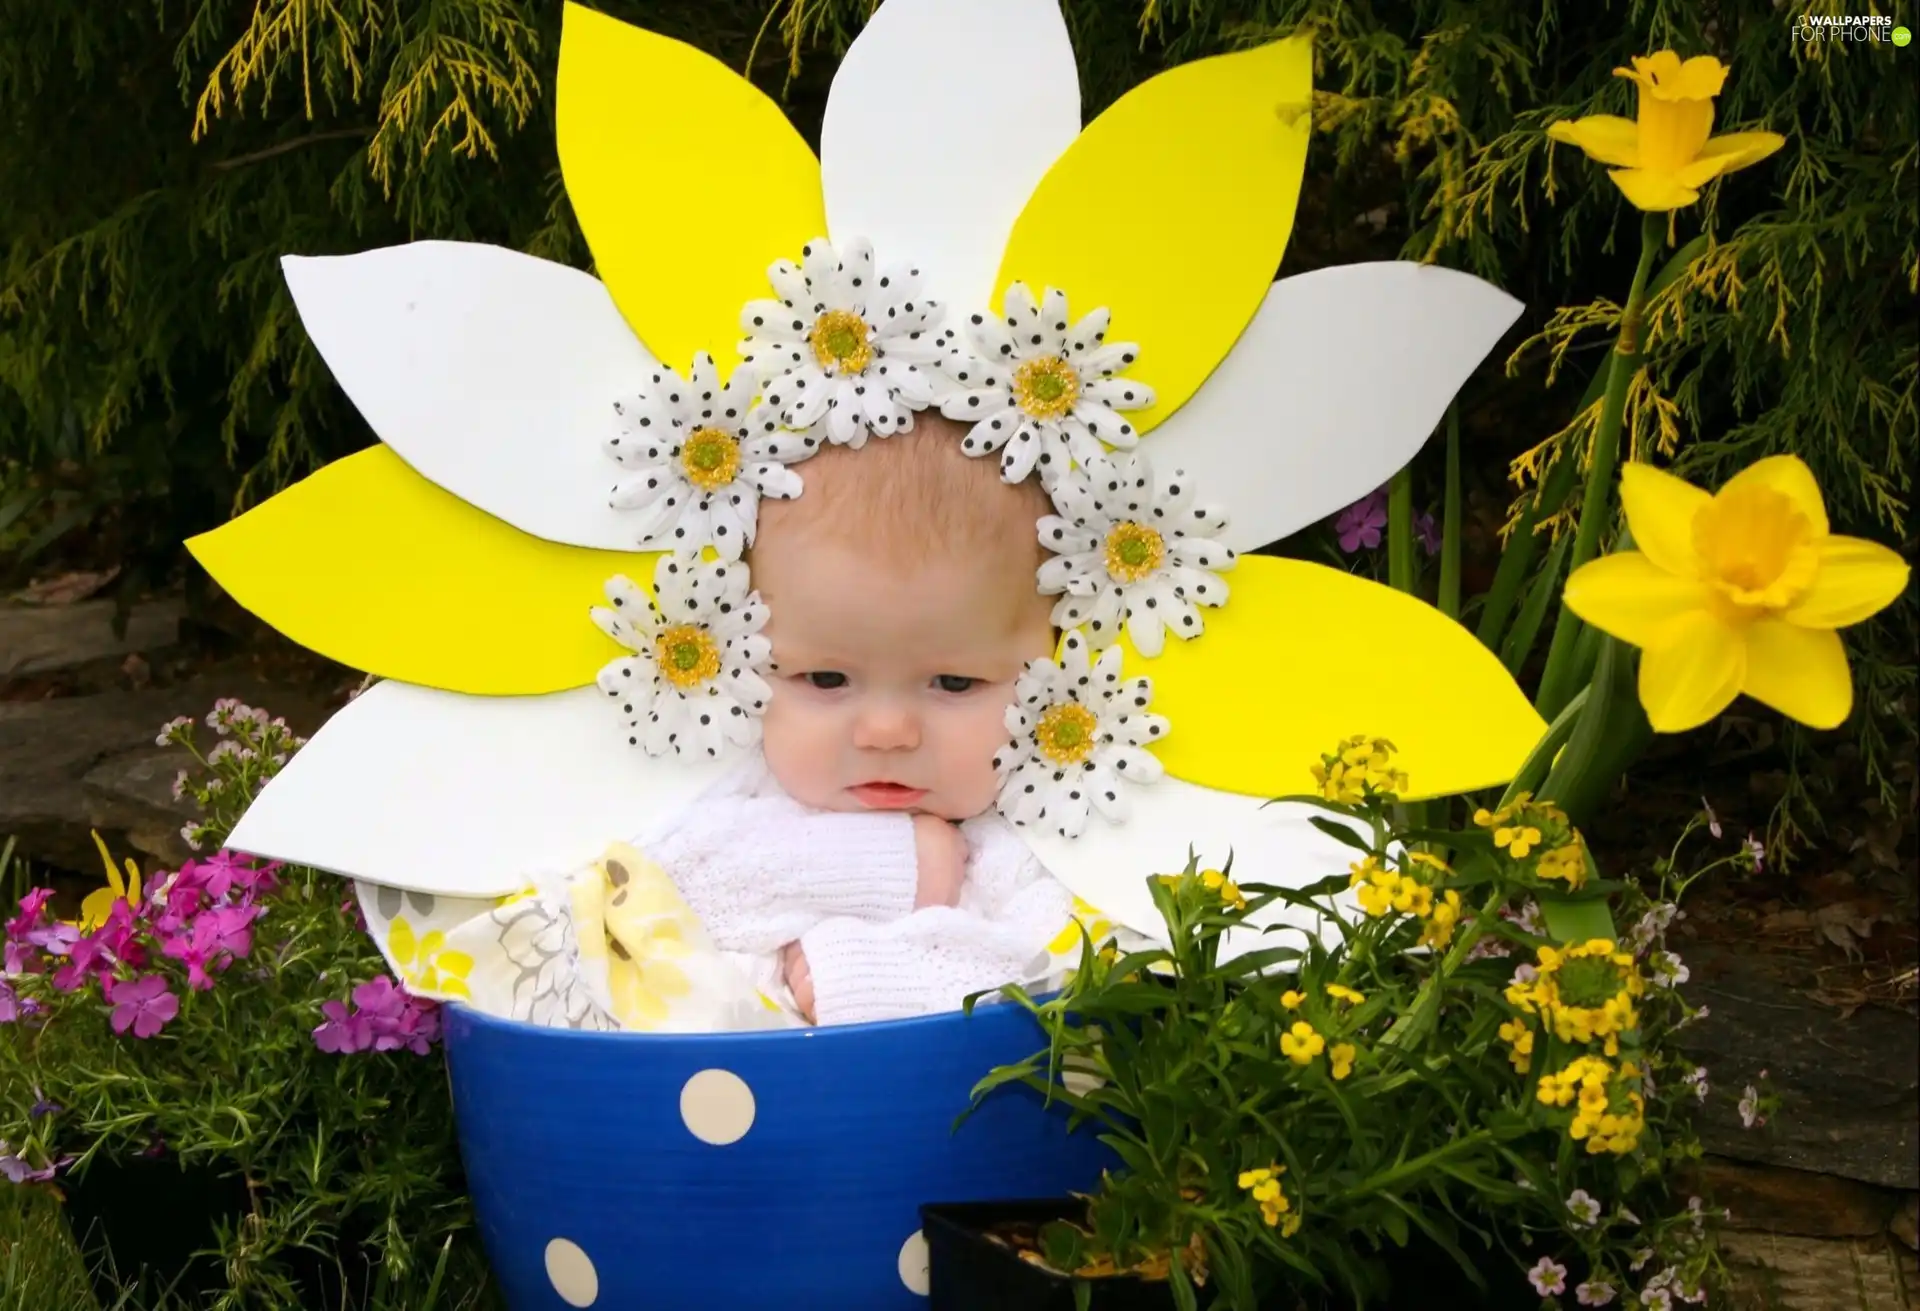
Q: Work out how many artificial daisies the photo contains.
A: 6